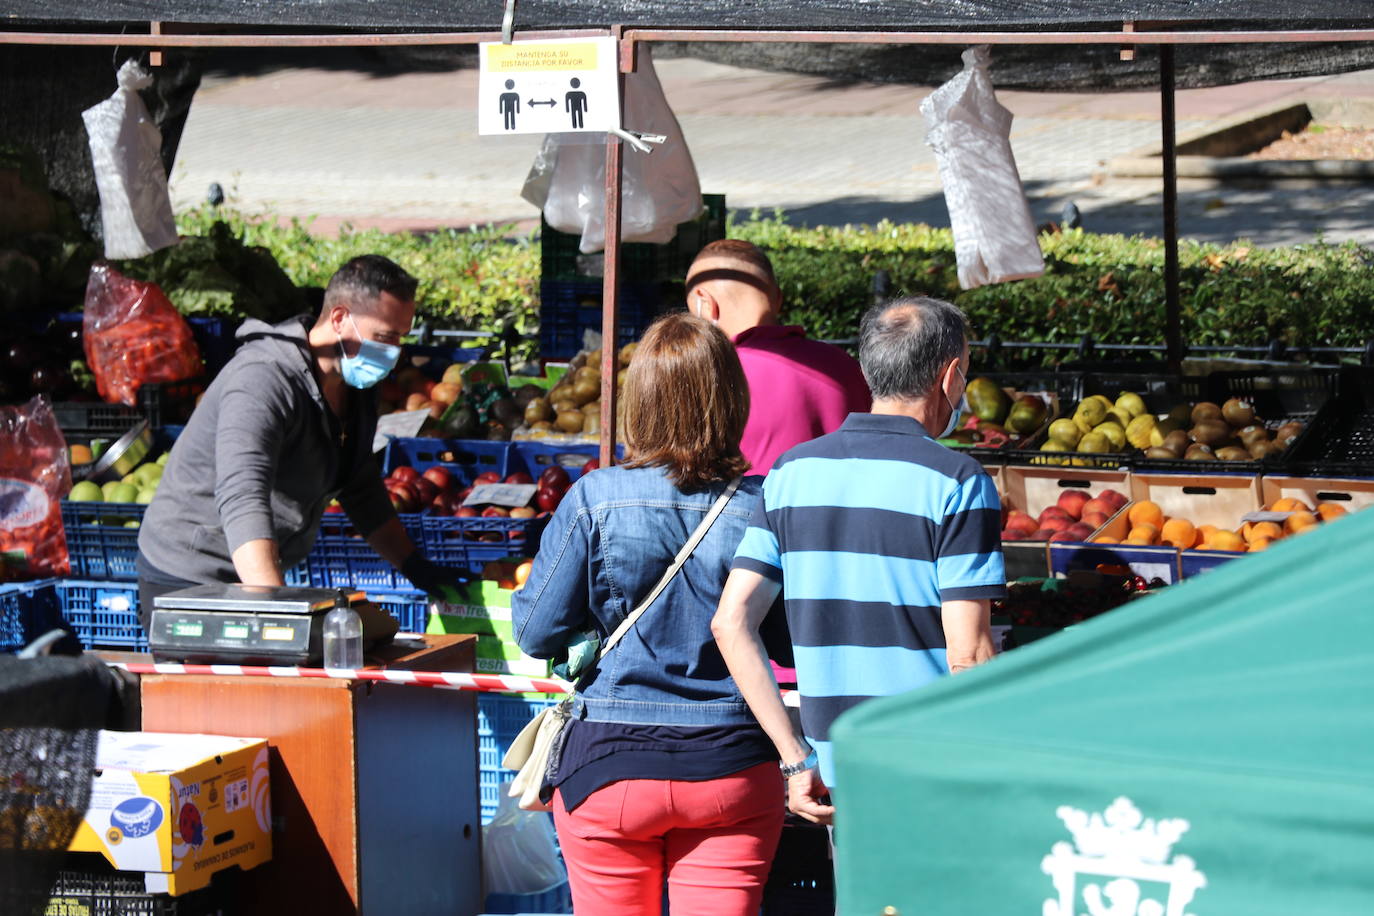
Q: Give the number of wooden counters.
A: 1